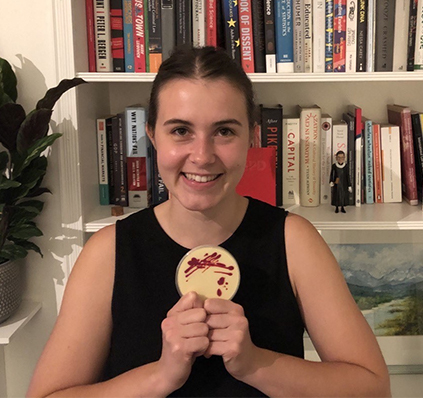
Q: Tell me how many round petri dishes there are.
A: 1